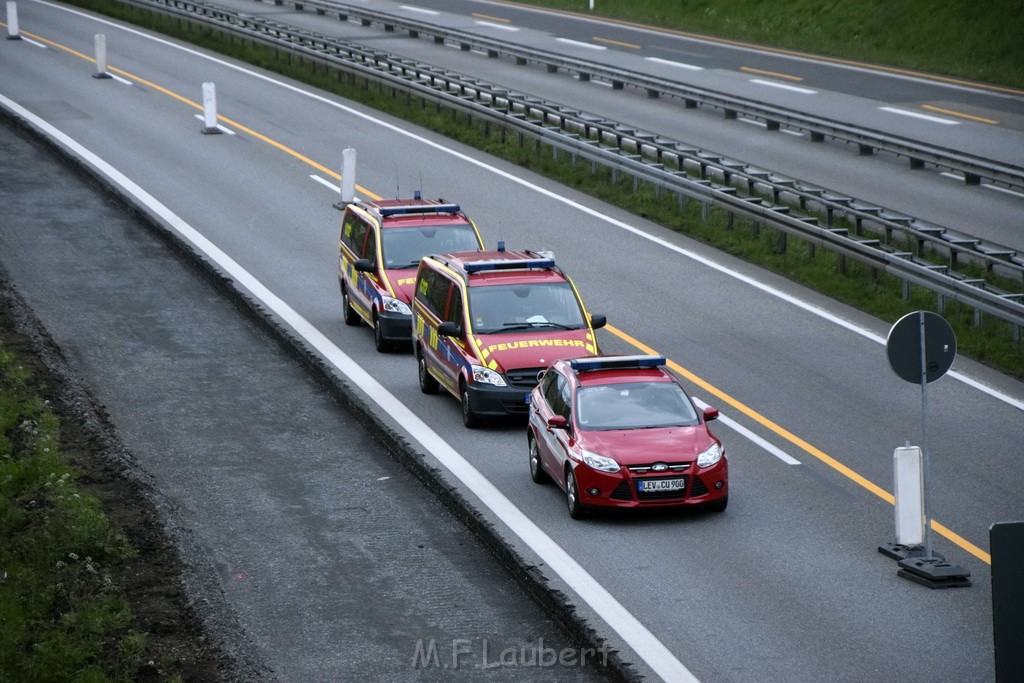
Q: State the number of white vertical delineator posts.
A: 5